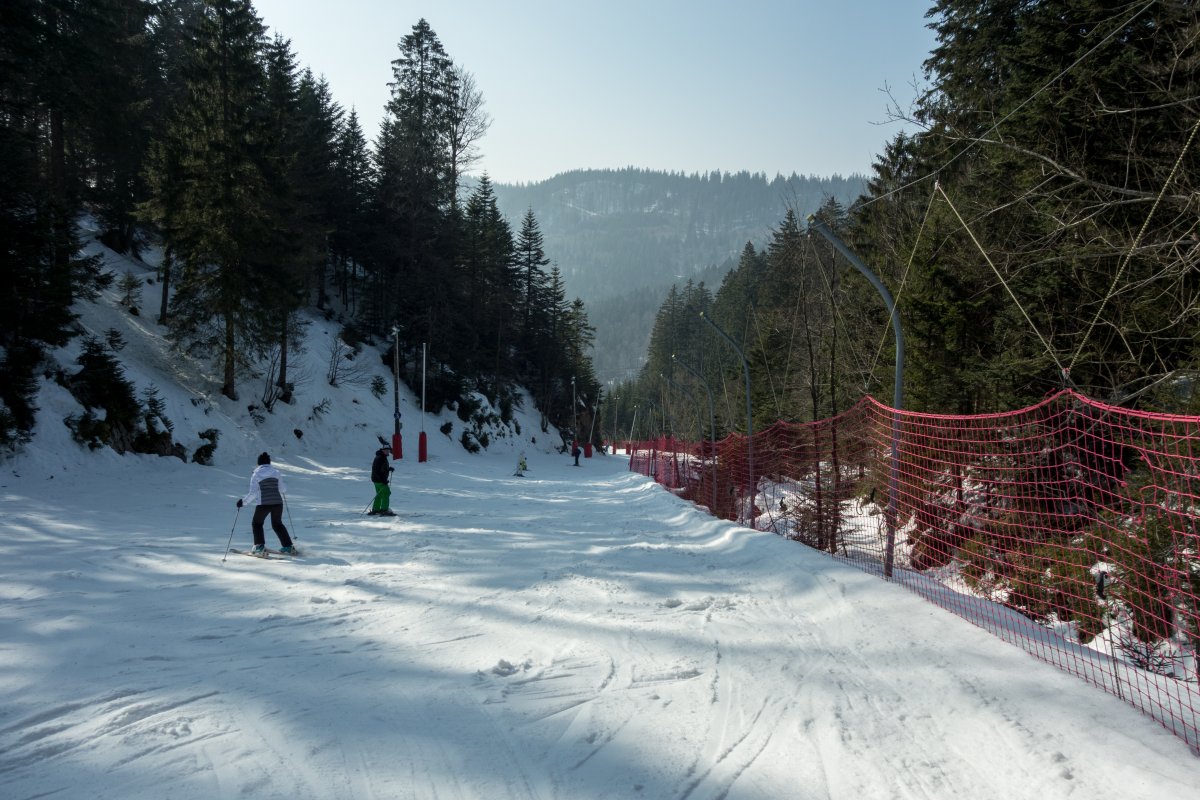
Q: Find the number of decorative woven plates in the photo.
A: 0